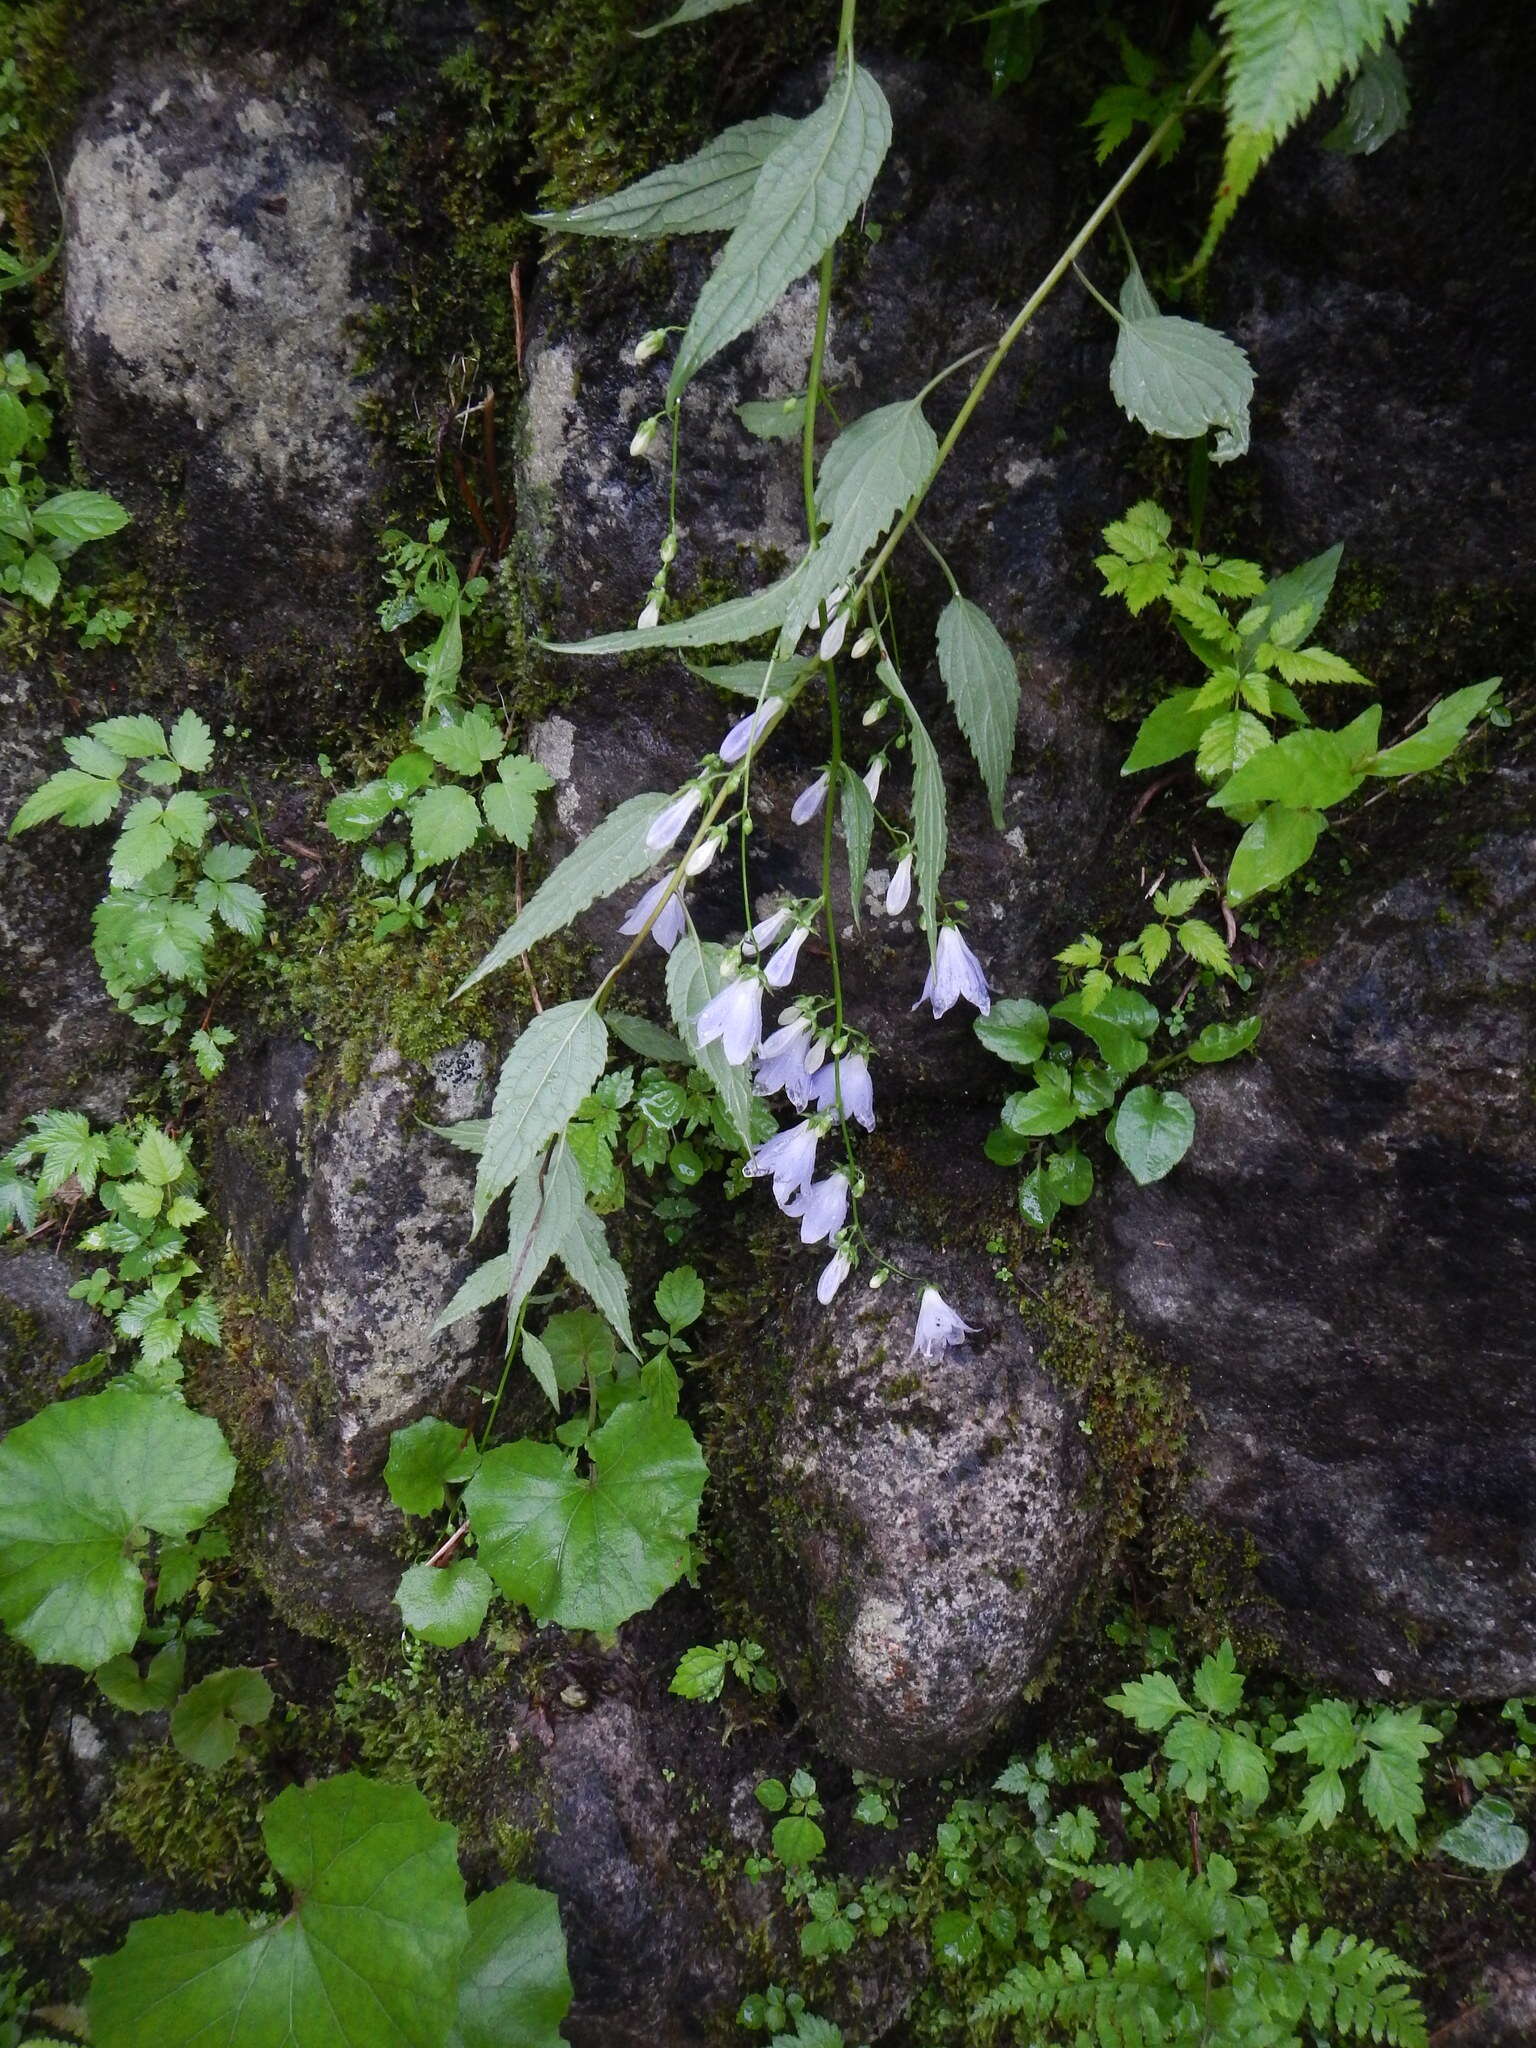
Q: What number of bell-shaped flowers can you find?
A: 8